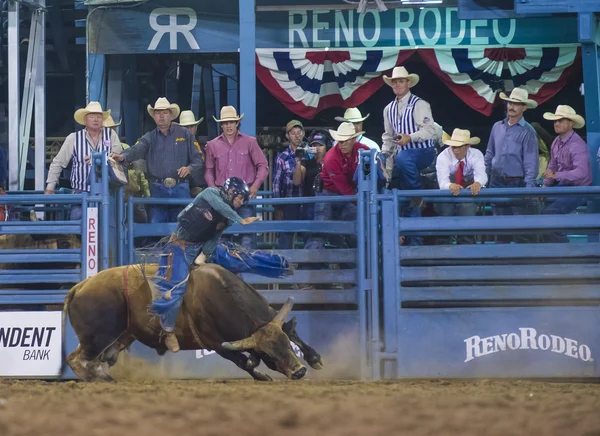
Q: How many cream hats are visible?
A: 11